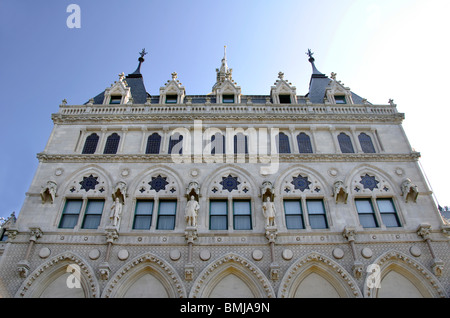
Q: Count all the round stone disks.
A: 10